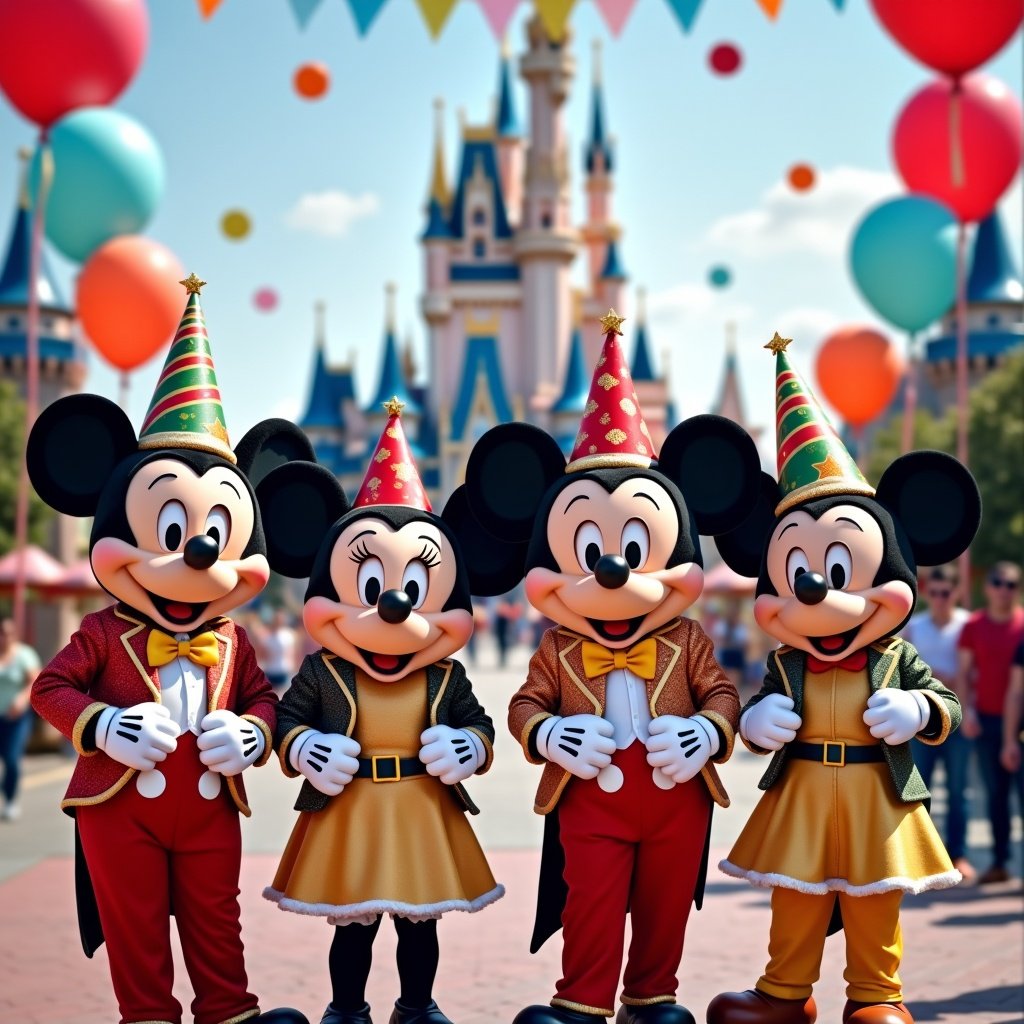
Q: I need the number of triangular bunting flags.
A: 10